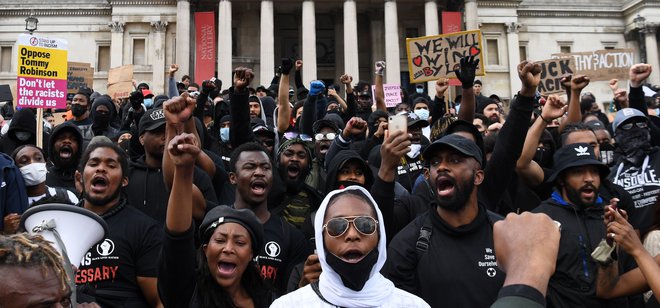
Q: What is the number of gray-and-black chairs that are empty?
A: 0